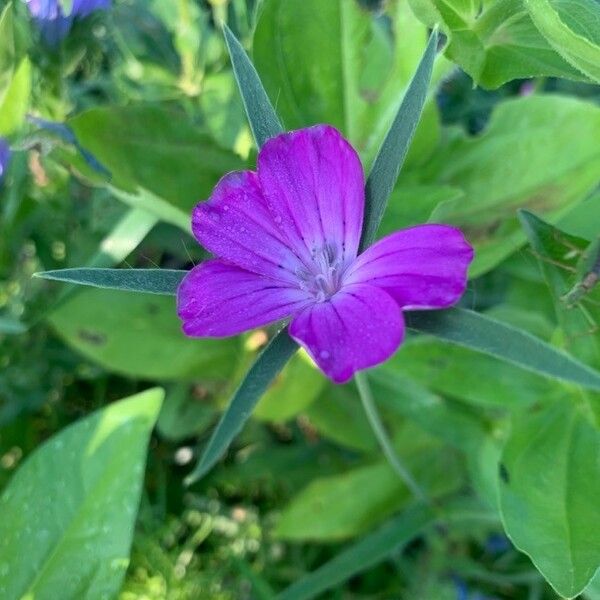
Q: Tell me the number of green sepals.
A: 5